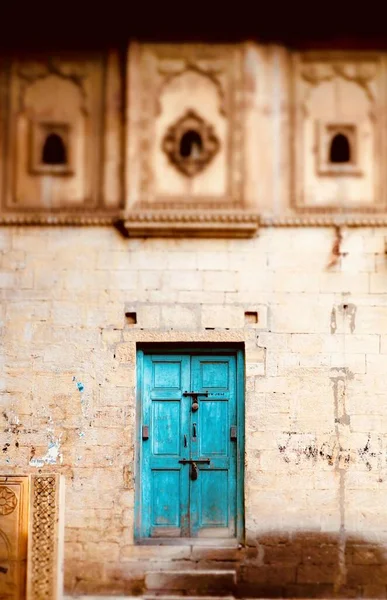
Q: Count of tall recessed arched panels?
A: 3